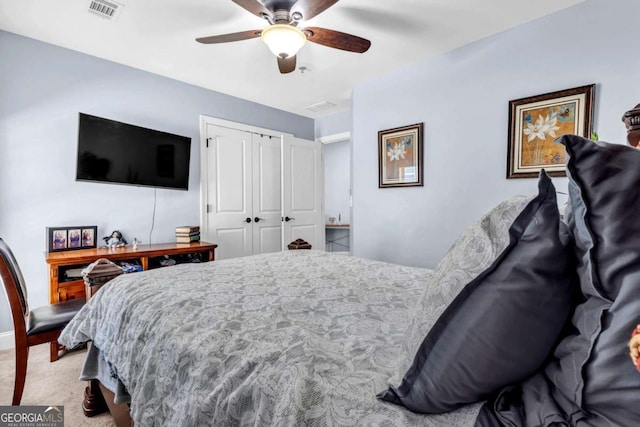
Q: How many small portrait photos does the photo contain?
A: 3